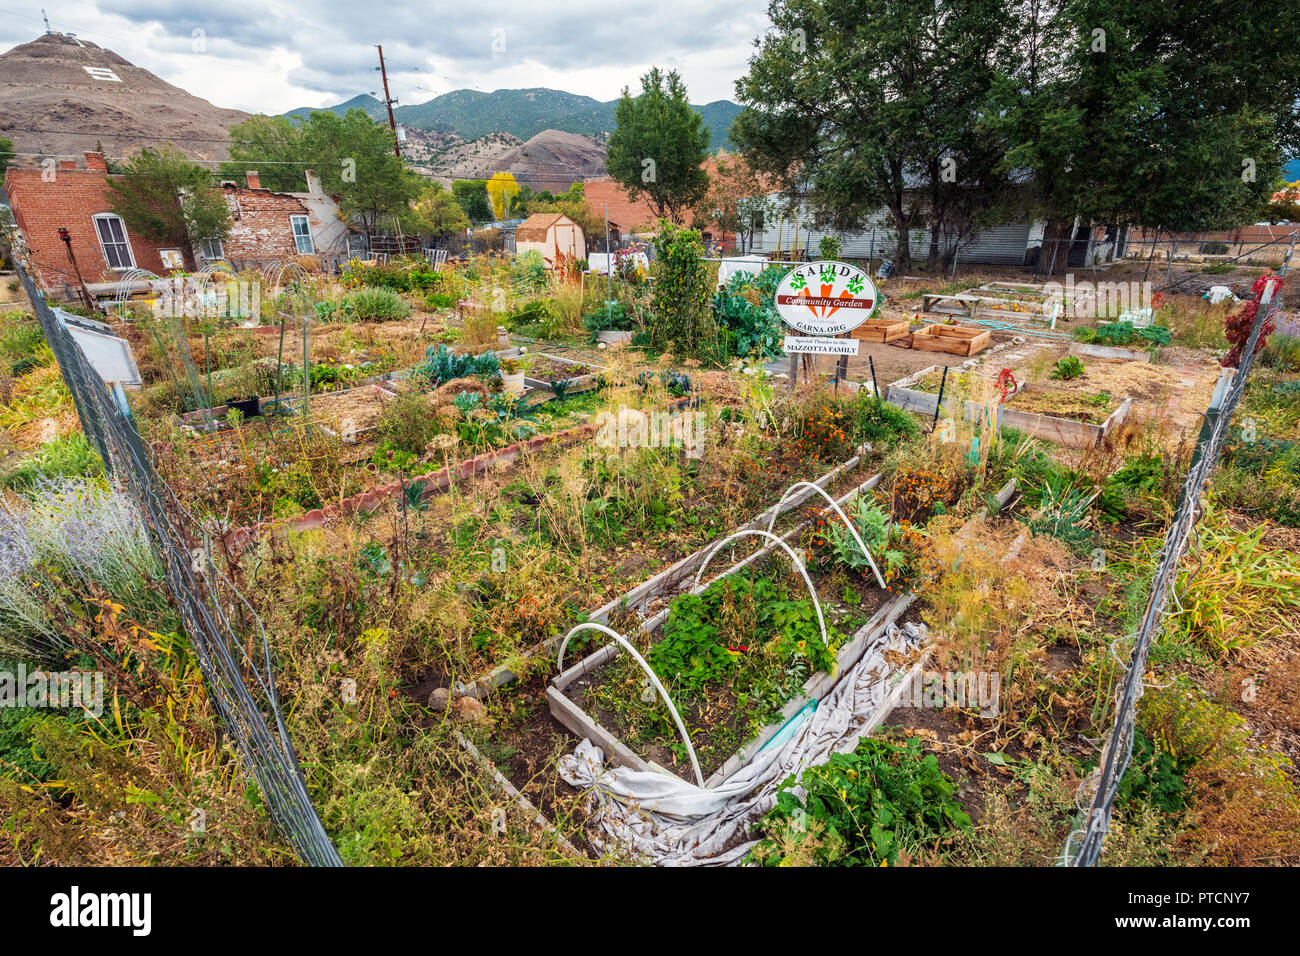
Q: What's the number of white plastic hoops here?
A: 3